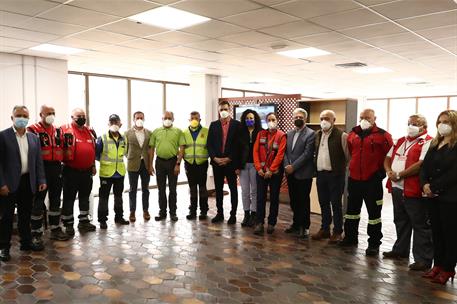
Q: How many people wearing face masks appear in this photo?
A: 15